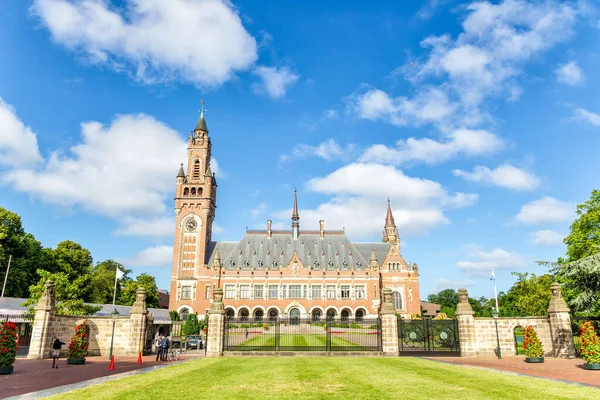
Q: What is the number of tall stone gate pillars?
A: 6